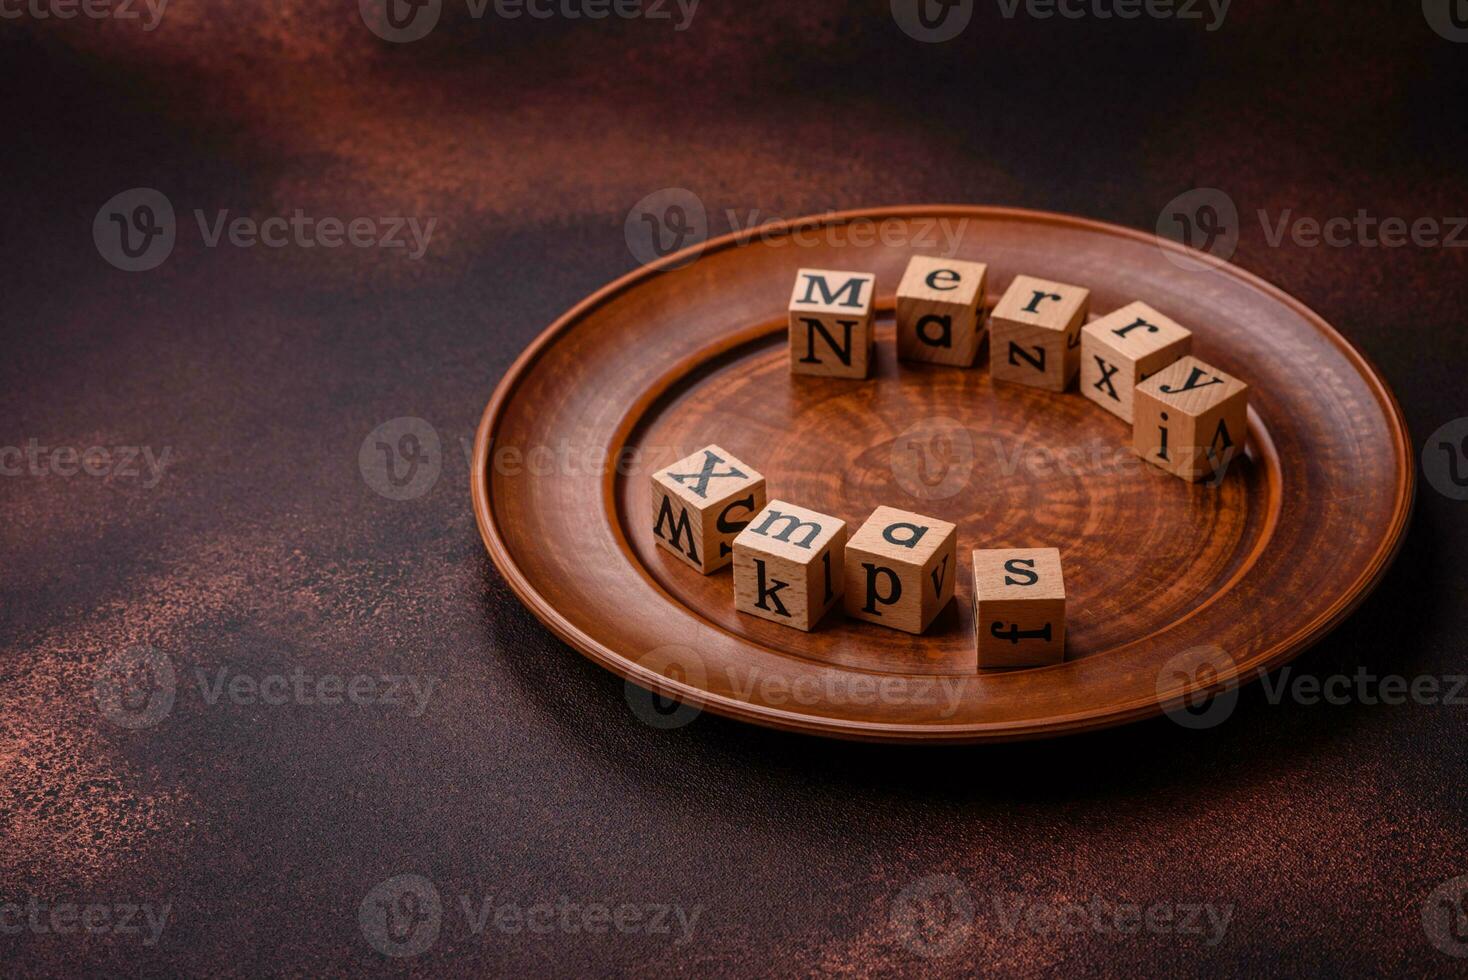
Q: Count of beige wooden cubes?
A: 9